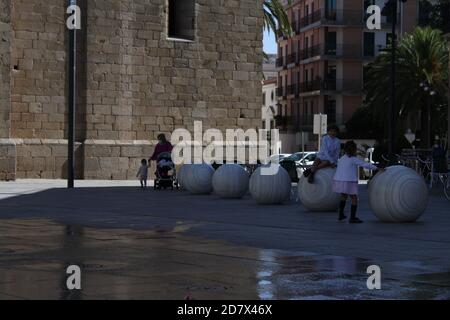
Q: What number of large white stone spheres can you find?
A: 5